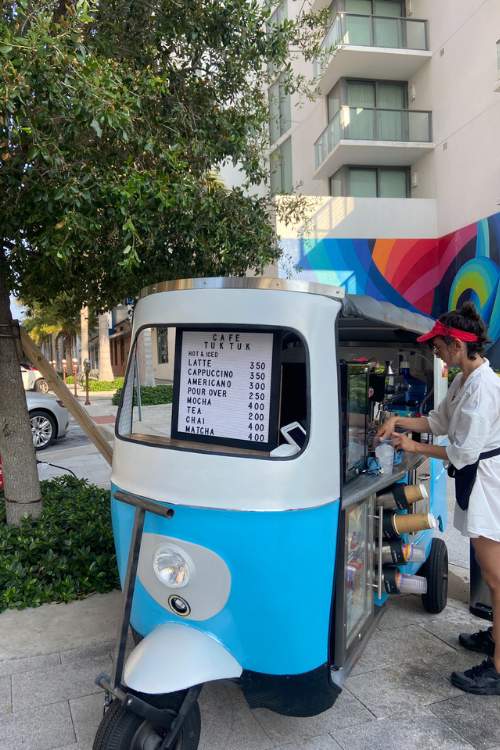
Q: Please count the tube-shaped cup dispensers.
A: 4